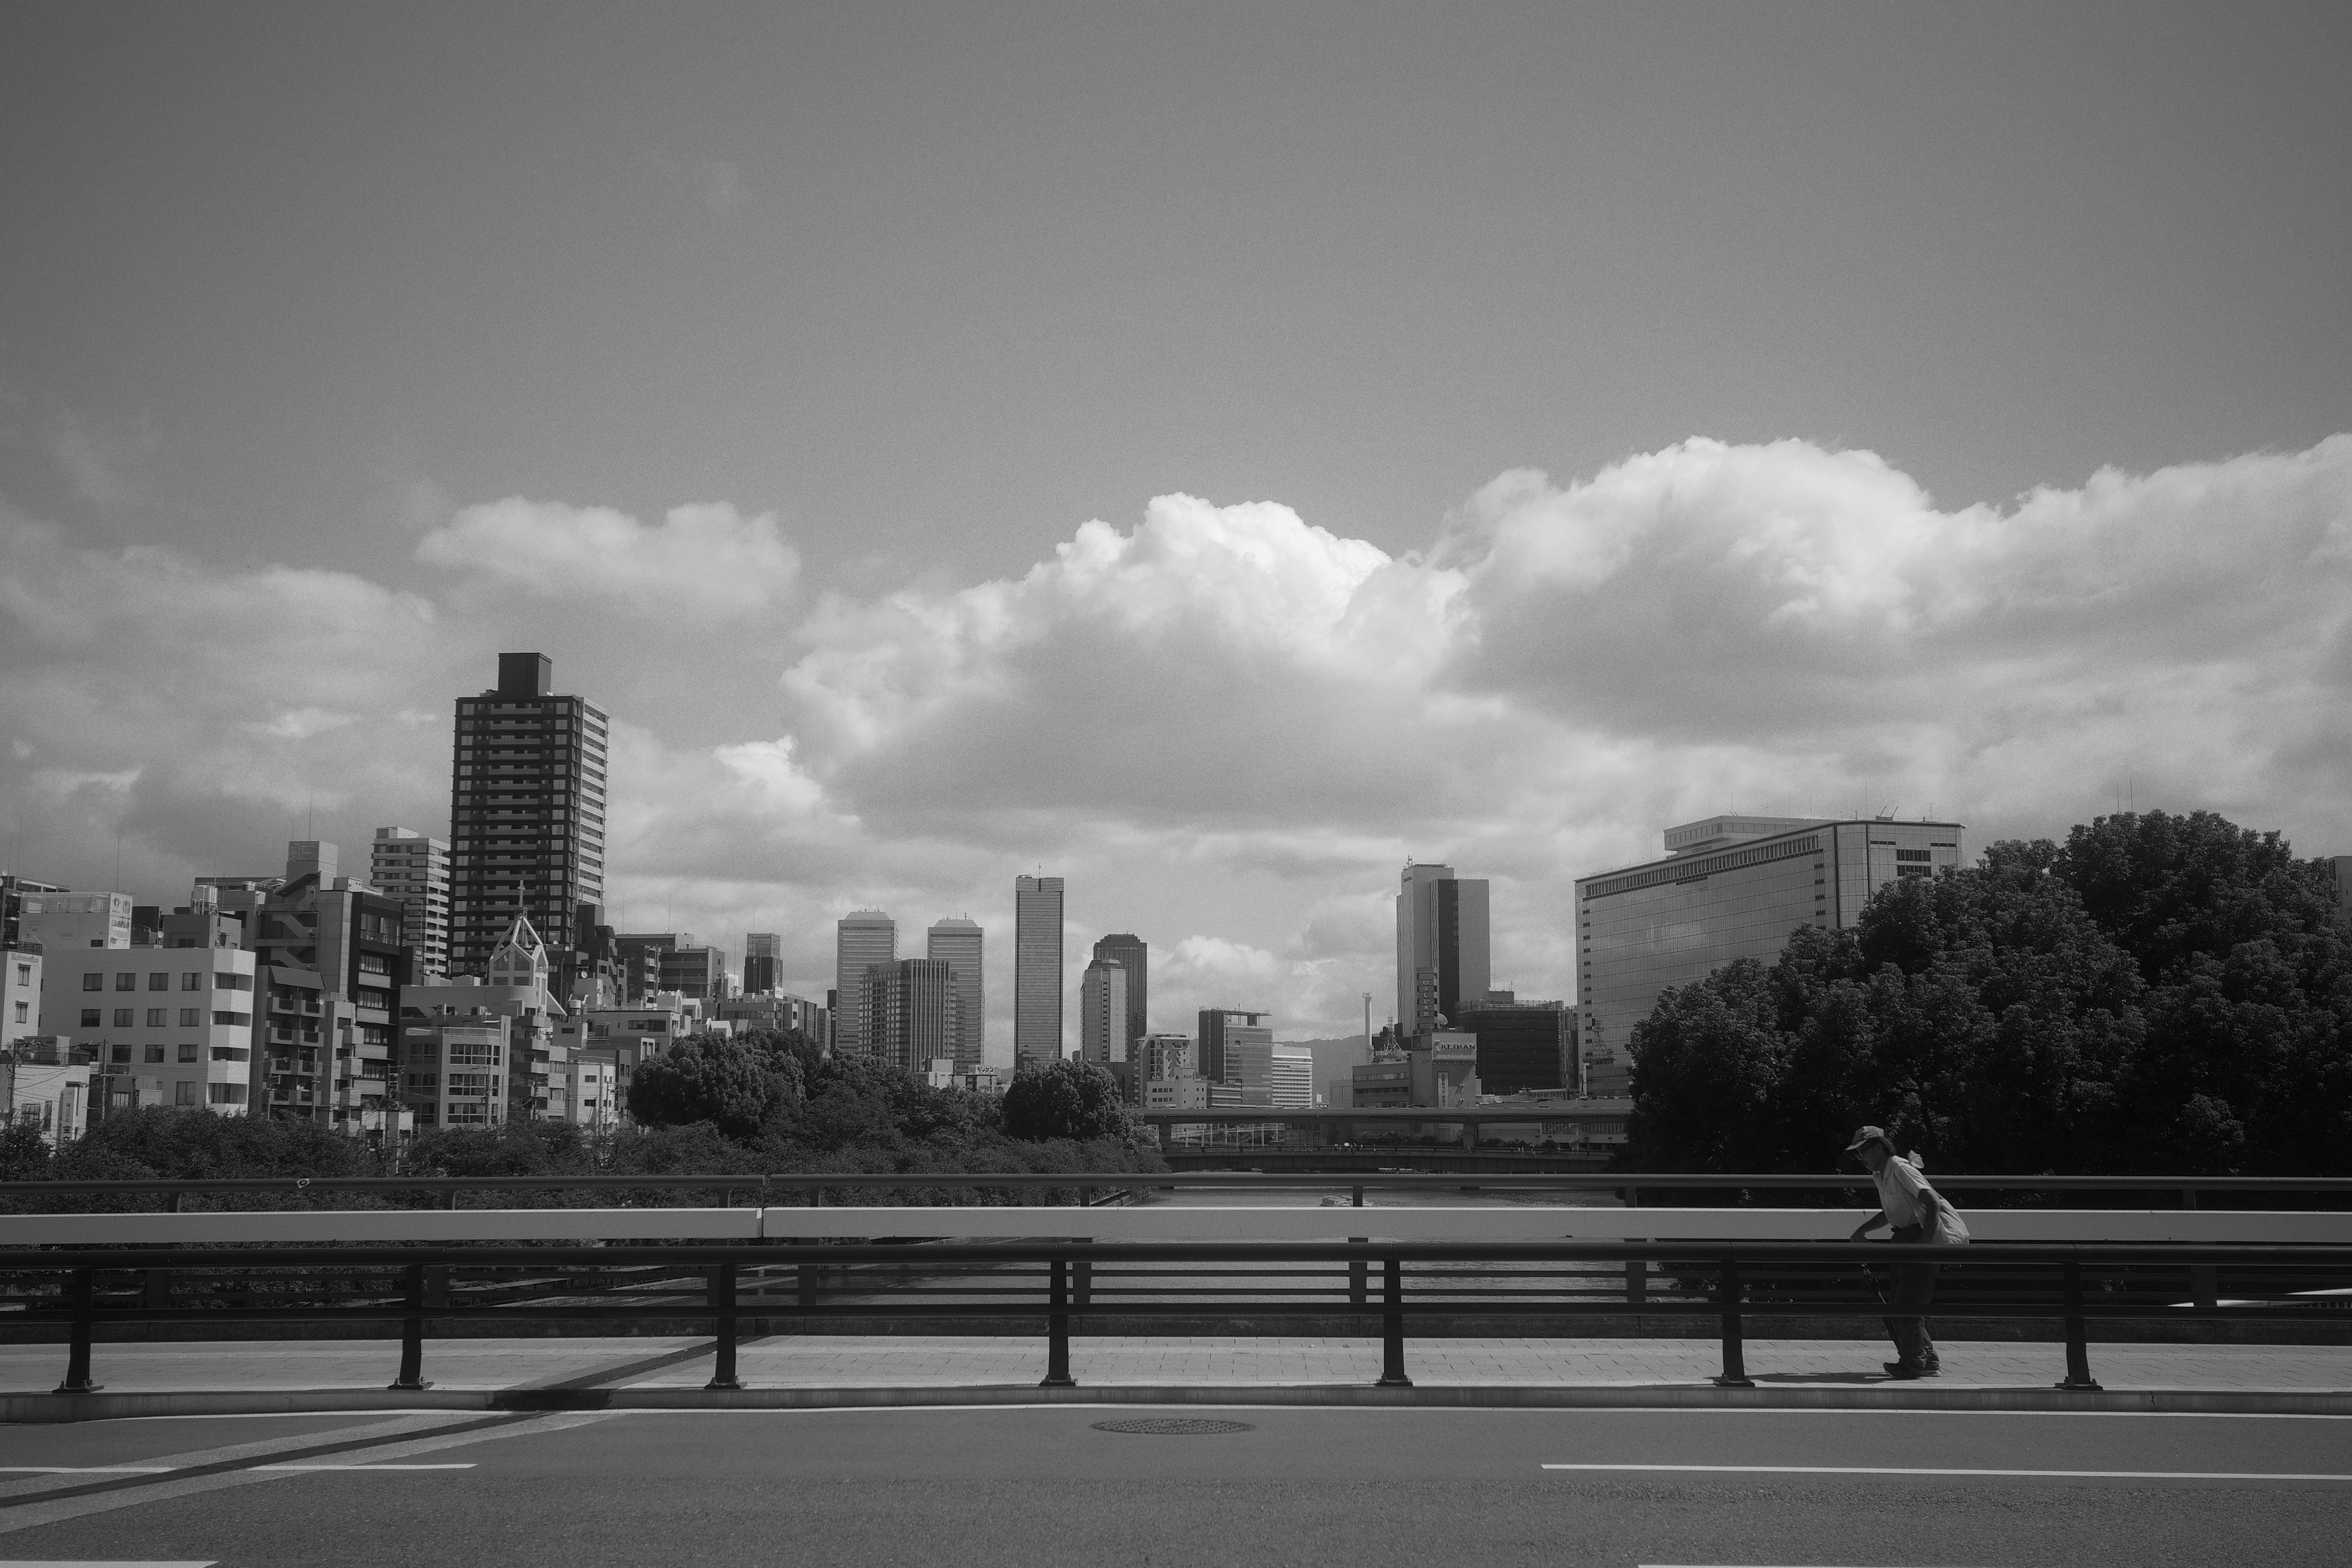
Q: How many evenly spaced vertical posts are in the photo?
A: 7